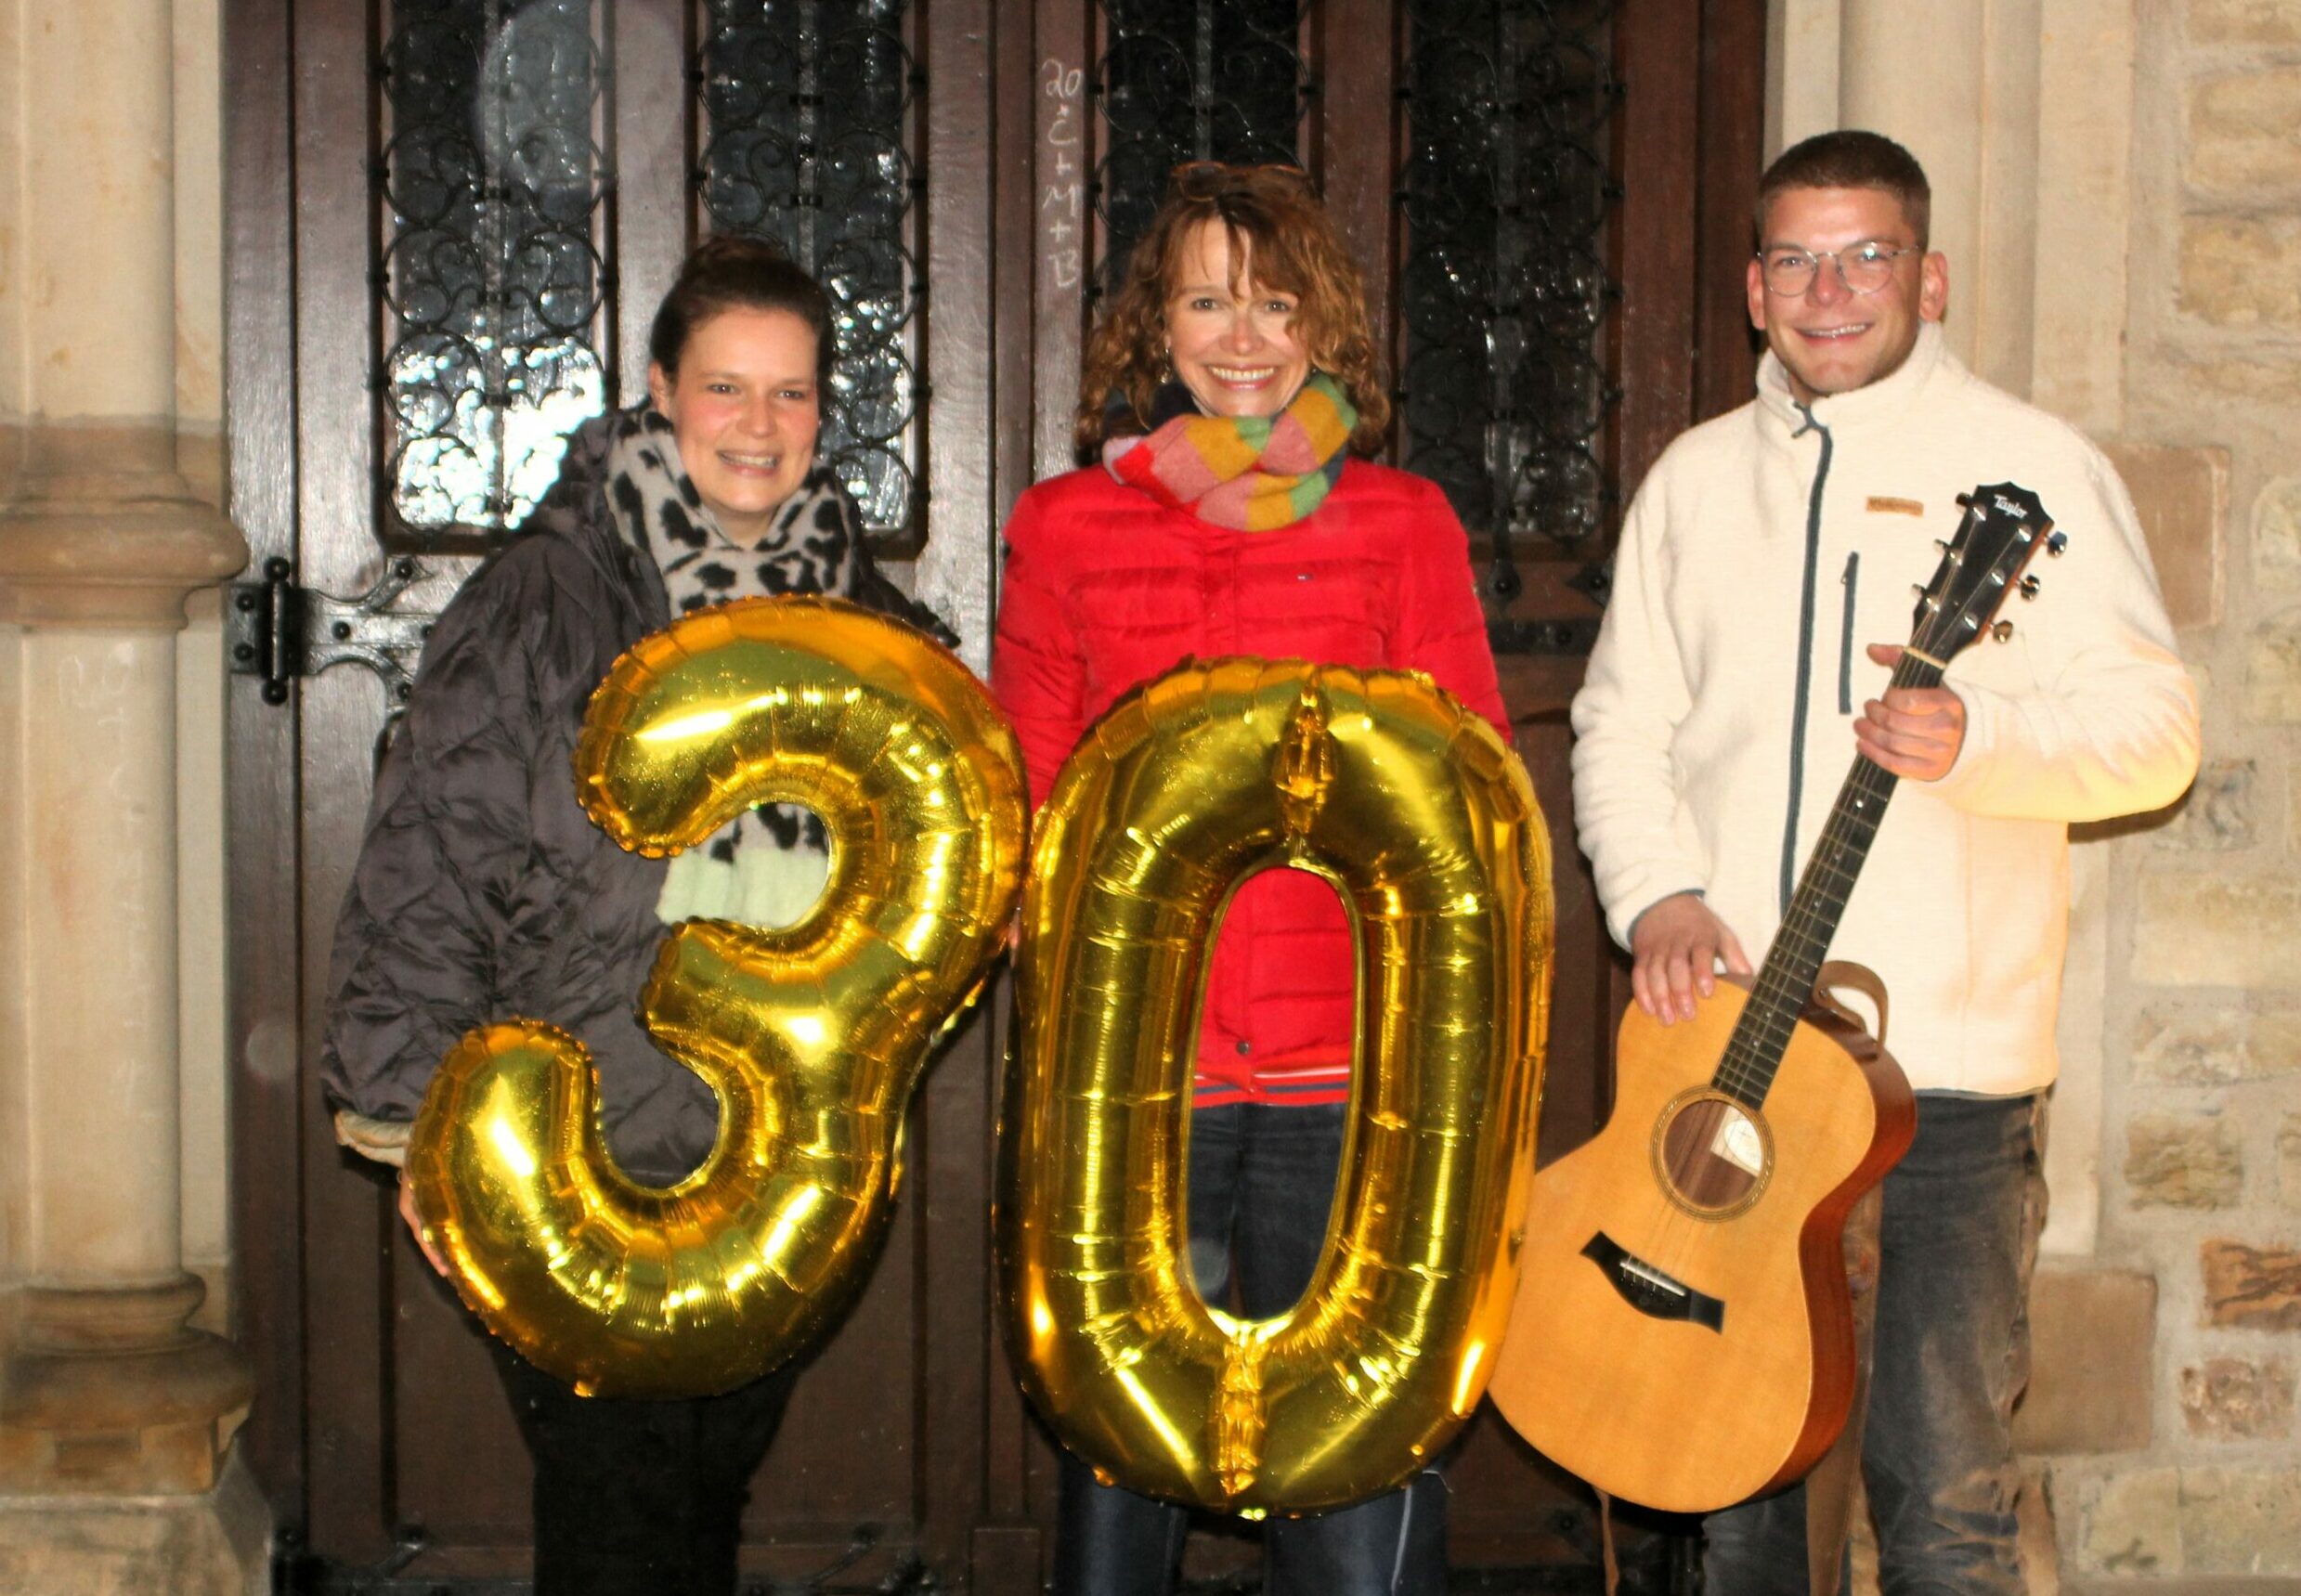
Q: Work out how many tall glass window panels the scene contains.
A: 4